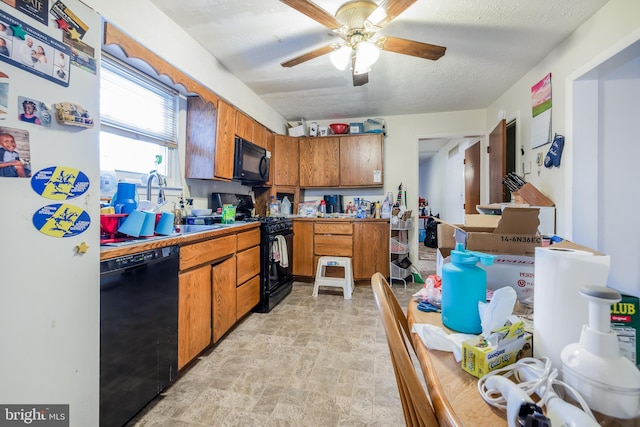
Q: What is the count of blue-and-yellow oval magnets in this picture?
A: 2